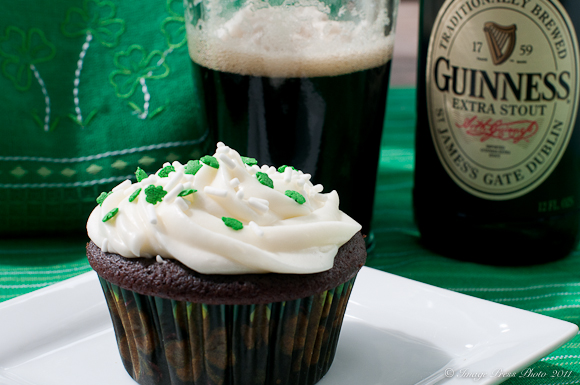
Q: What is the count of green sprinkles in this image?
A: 14